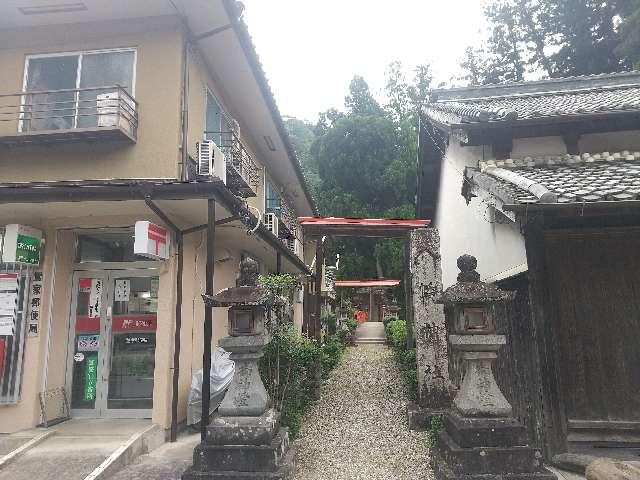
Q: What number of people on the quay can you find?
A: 0